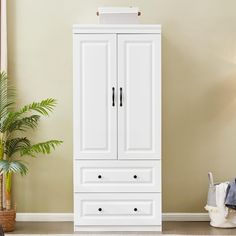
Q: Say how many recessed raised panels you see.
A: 4